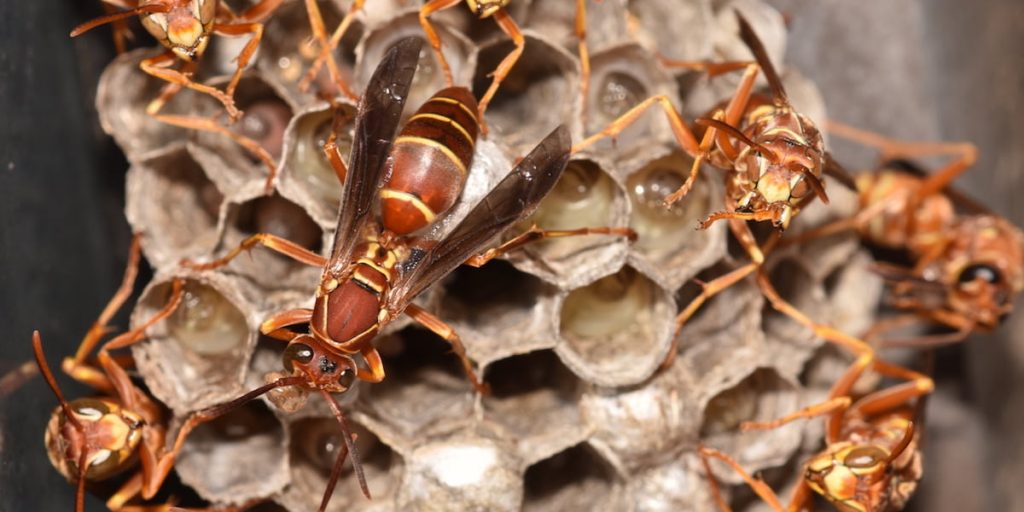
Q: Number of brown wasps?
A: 7